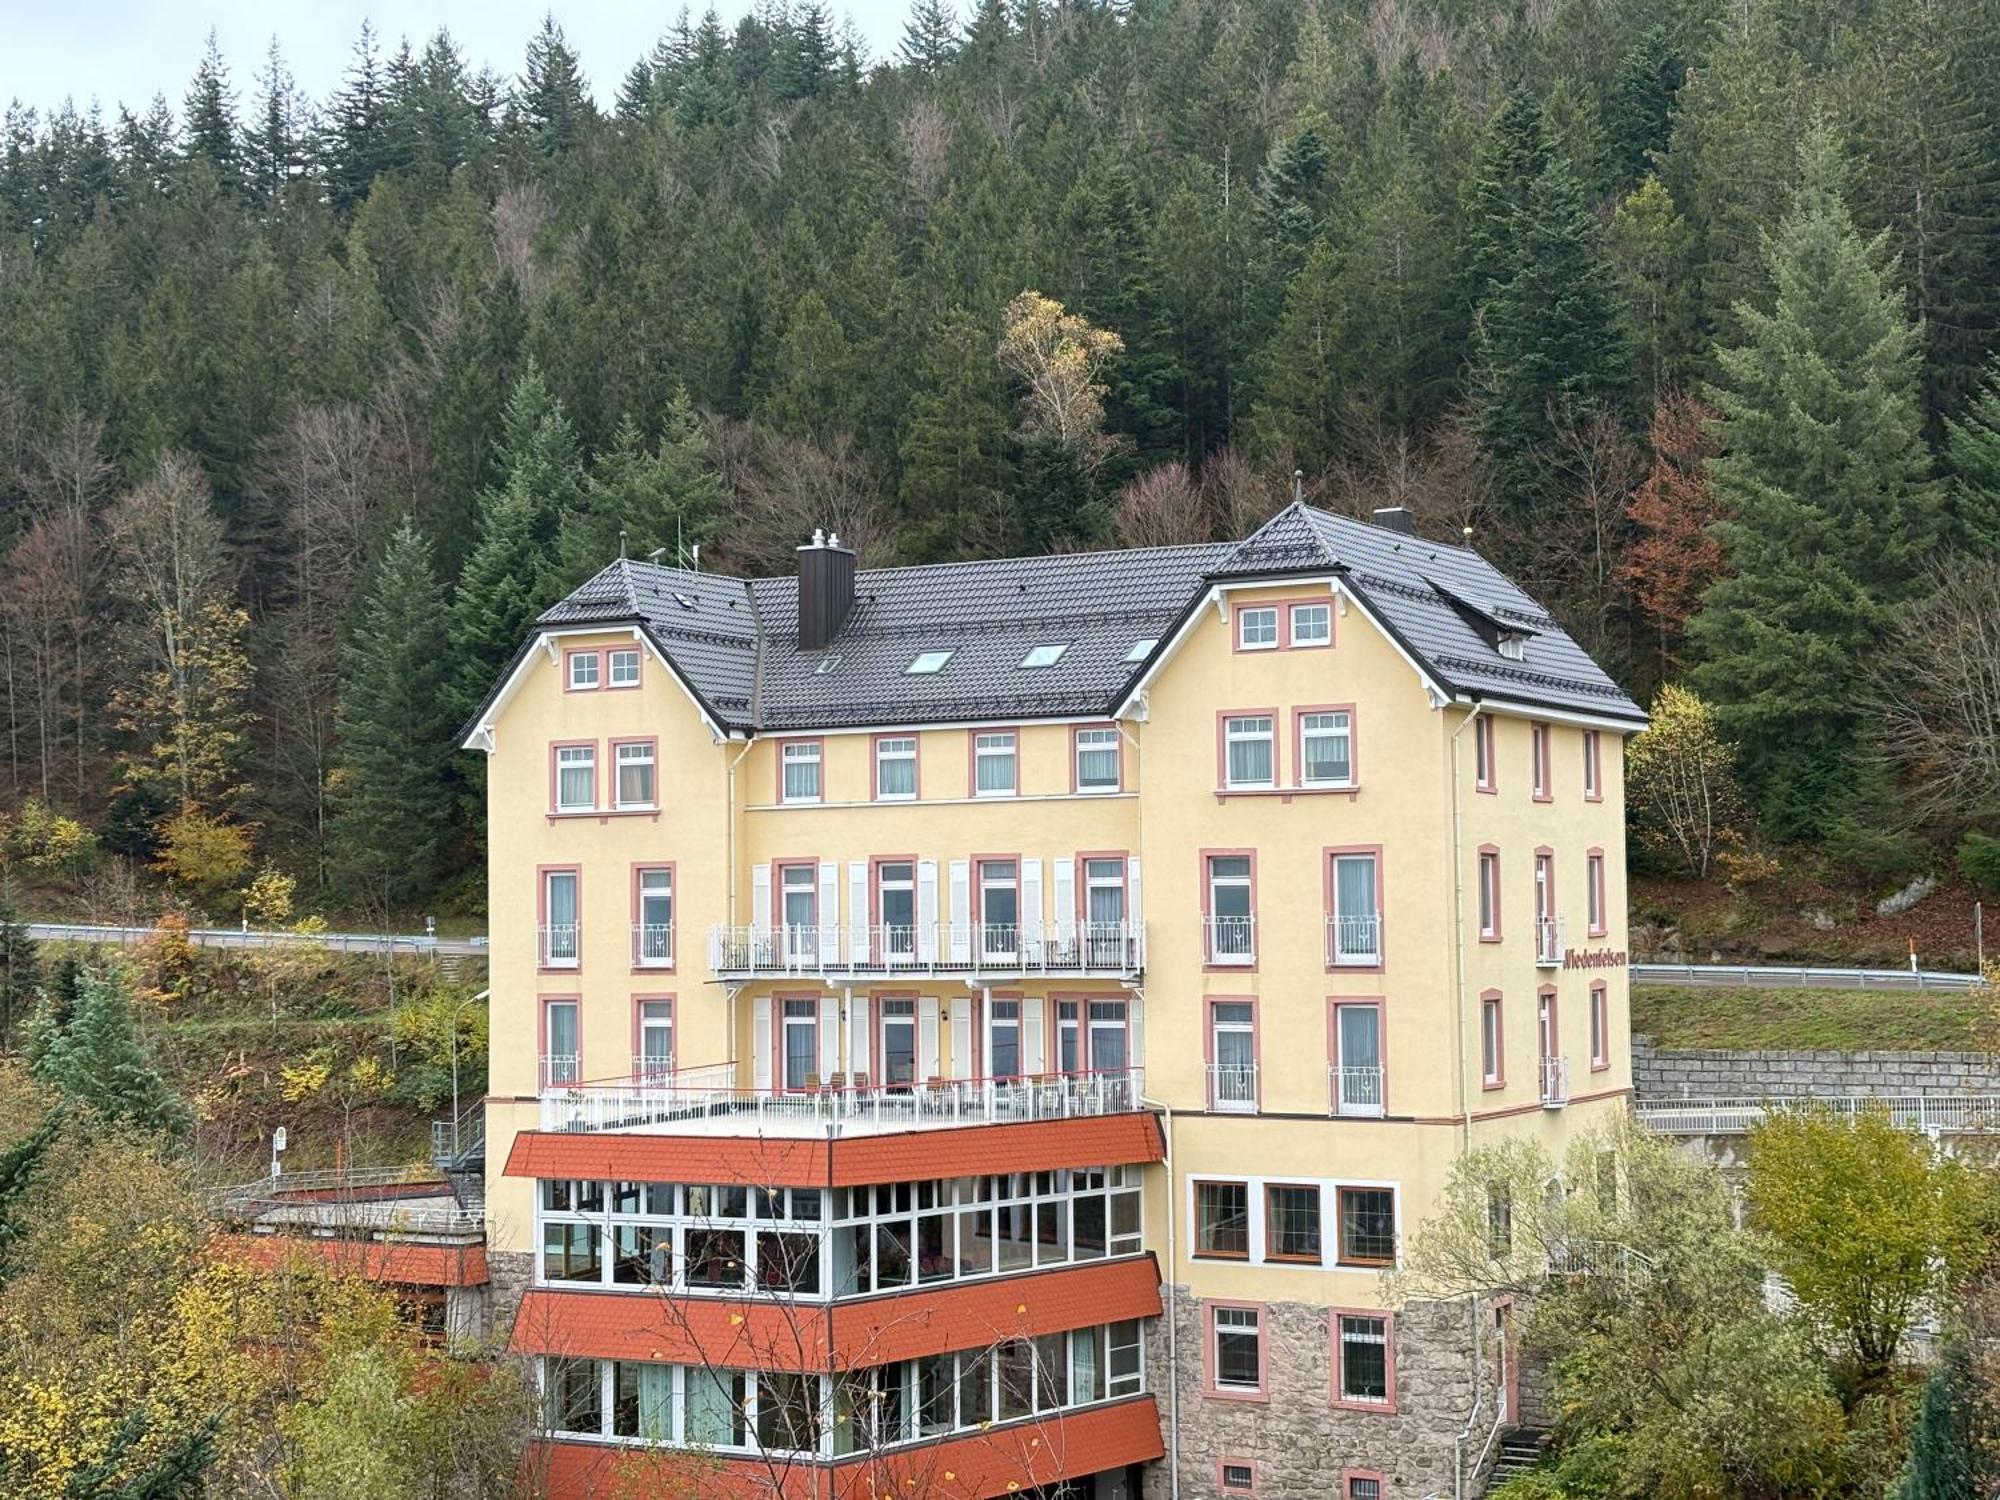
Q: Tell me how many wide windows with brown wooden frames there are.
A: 3